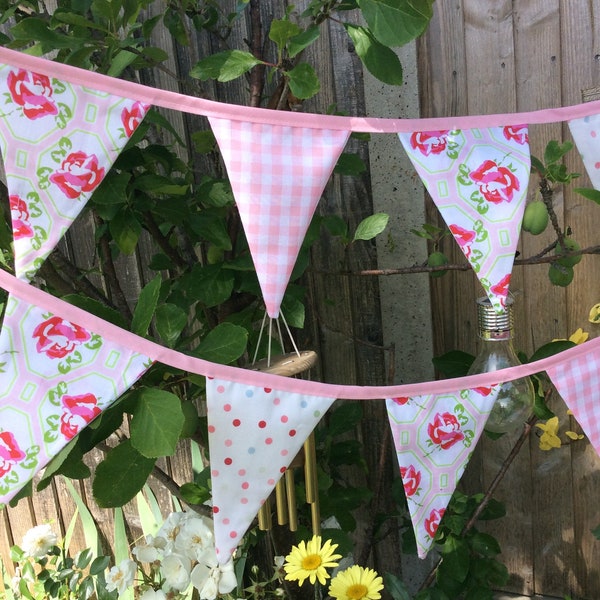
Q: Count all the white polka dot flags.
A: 2